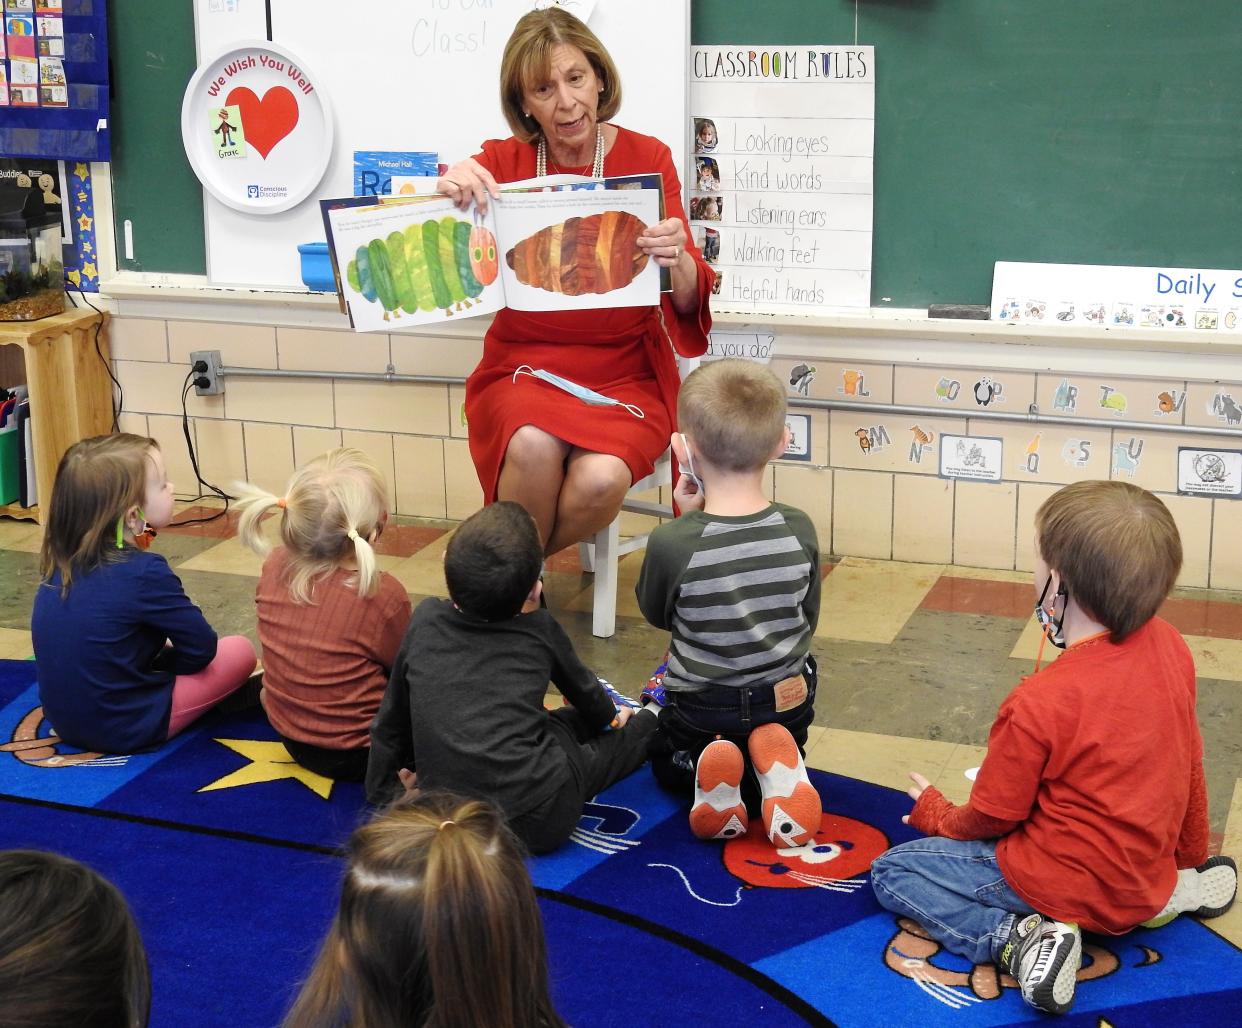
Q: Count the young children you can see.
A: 7